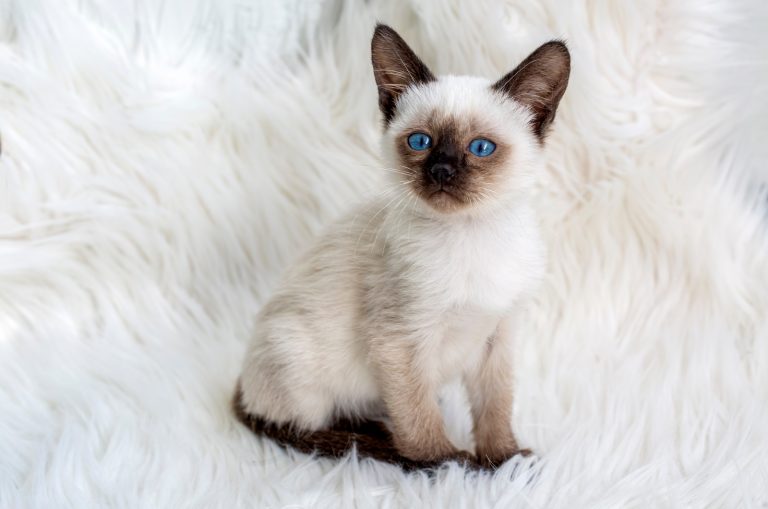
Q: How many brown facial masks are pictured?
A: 1